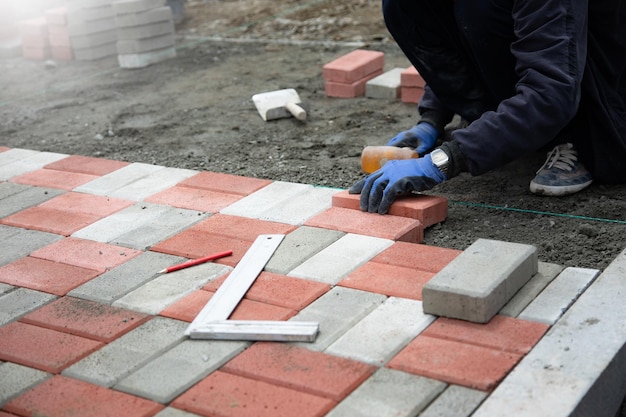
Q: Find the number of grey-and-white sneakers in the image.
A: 1